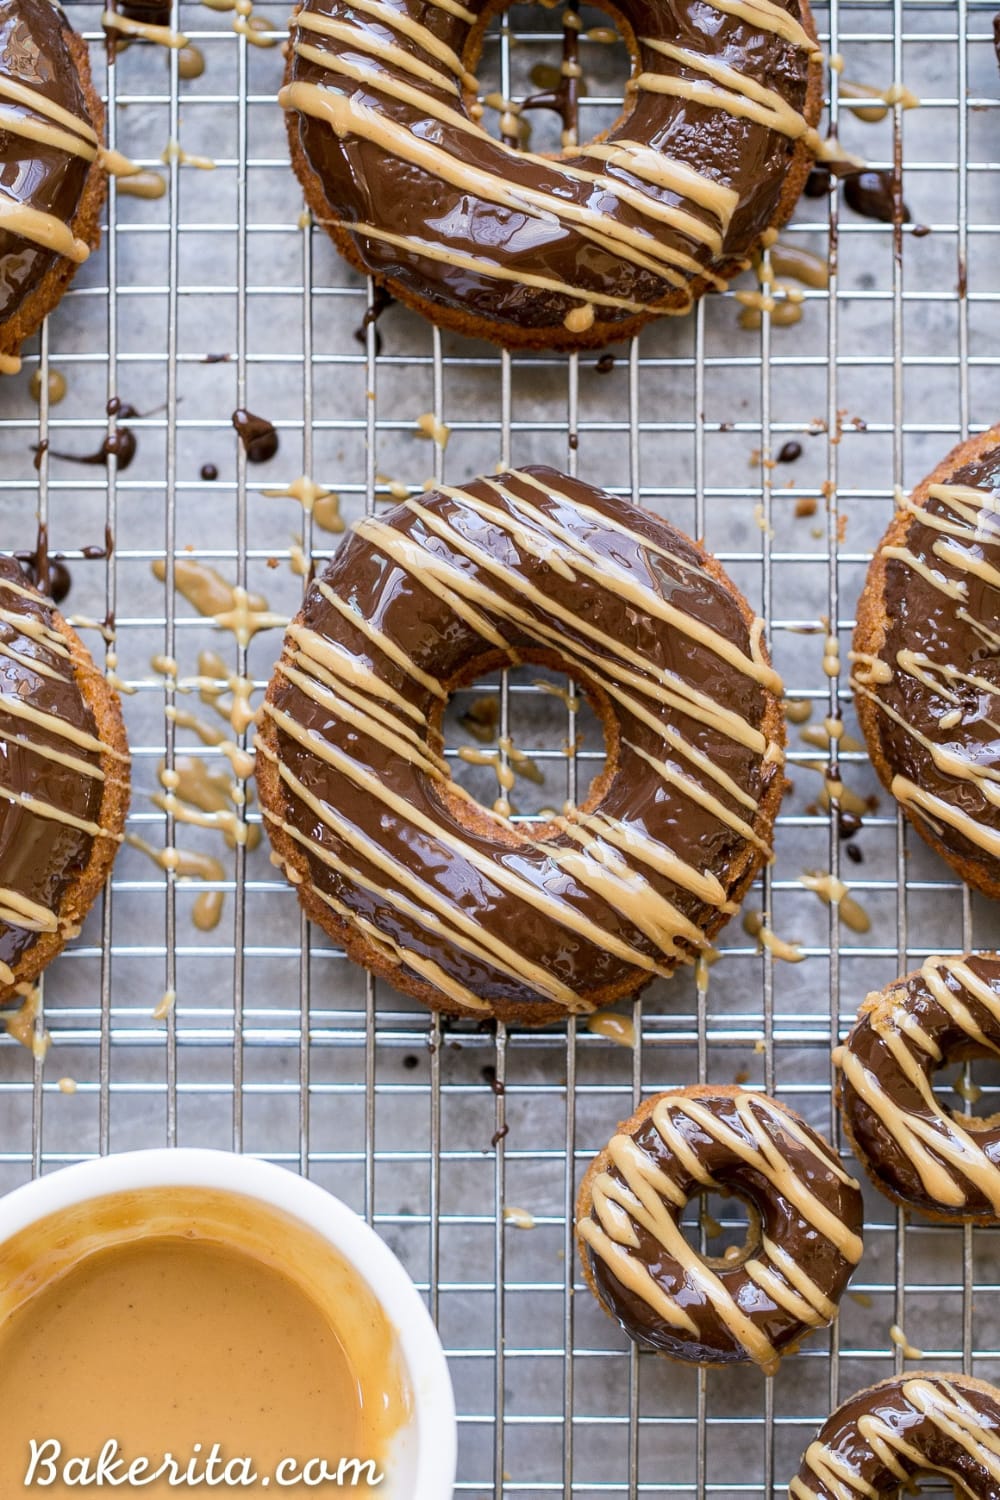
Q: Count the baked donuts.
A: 8